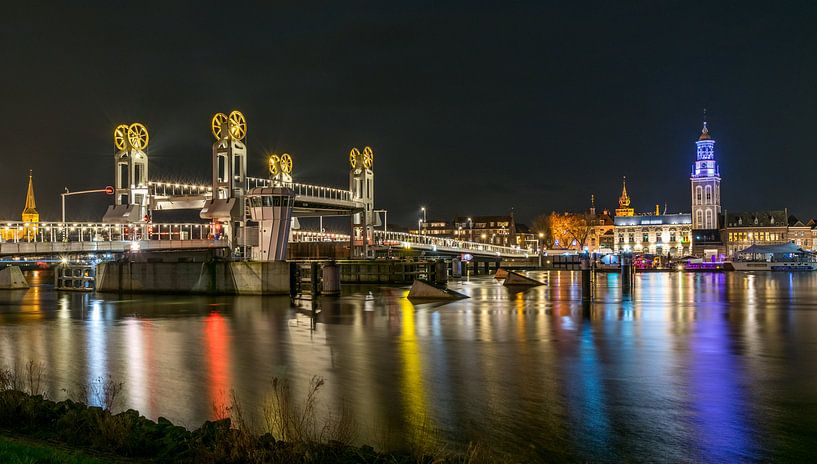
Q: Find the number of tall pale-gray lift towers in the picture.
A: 4